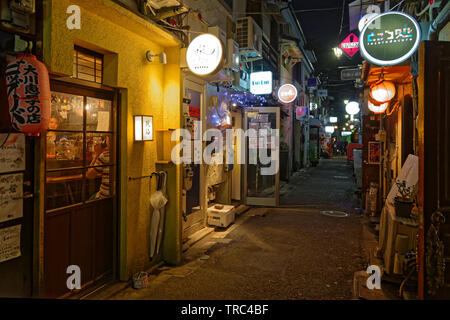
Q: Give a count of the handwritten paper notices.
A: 3